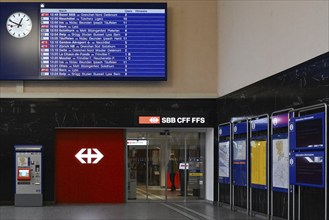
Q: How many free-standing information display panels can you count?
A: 5